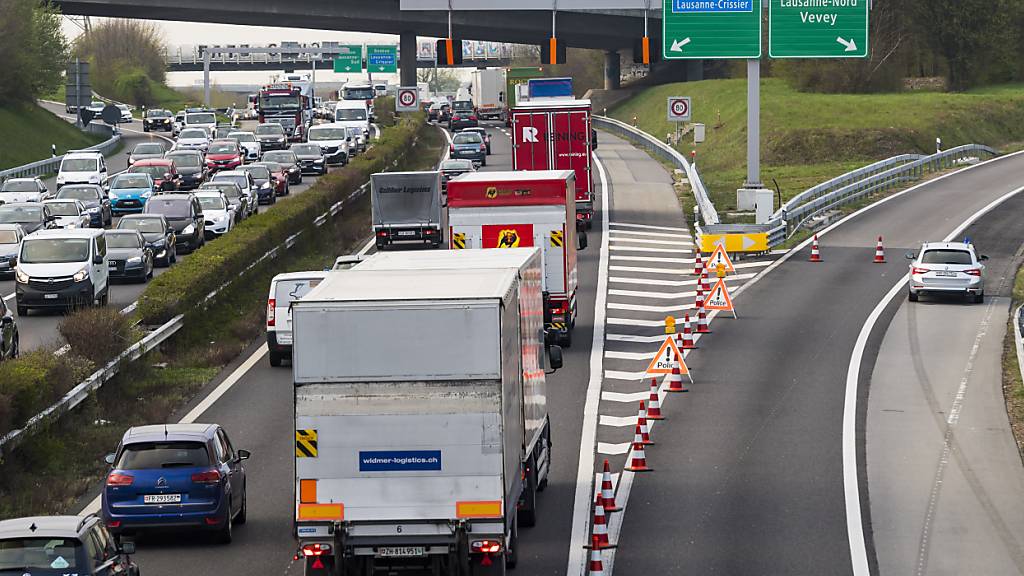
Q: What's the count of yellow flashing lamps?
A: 2